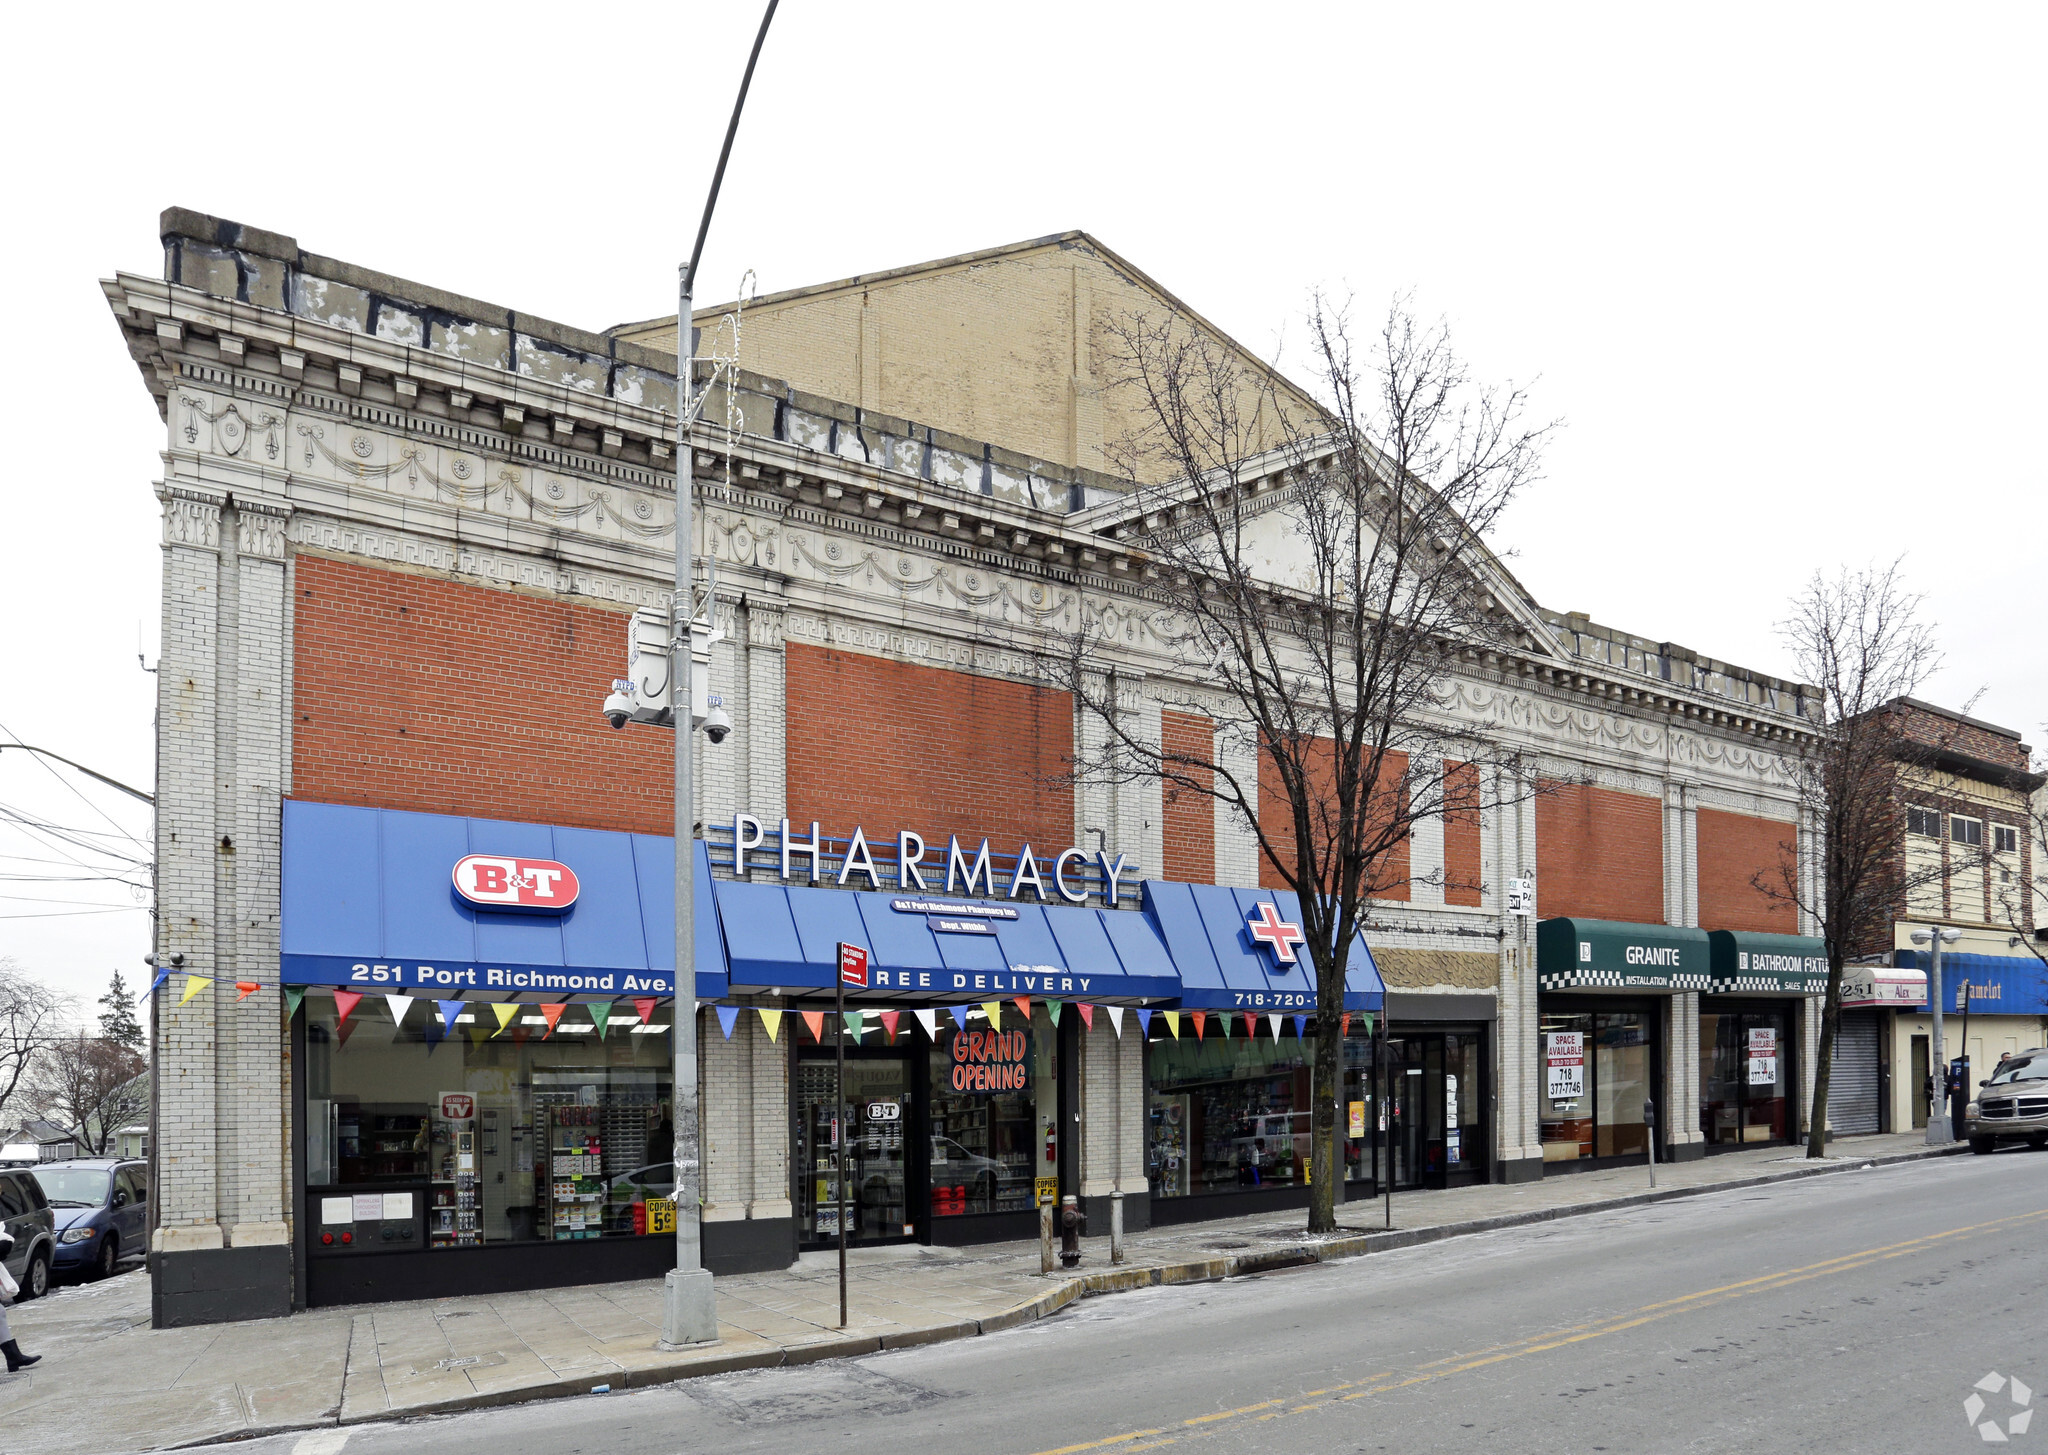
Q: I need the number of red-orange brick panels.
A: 7